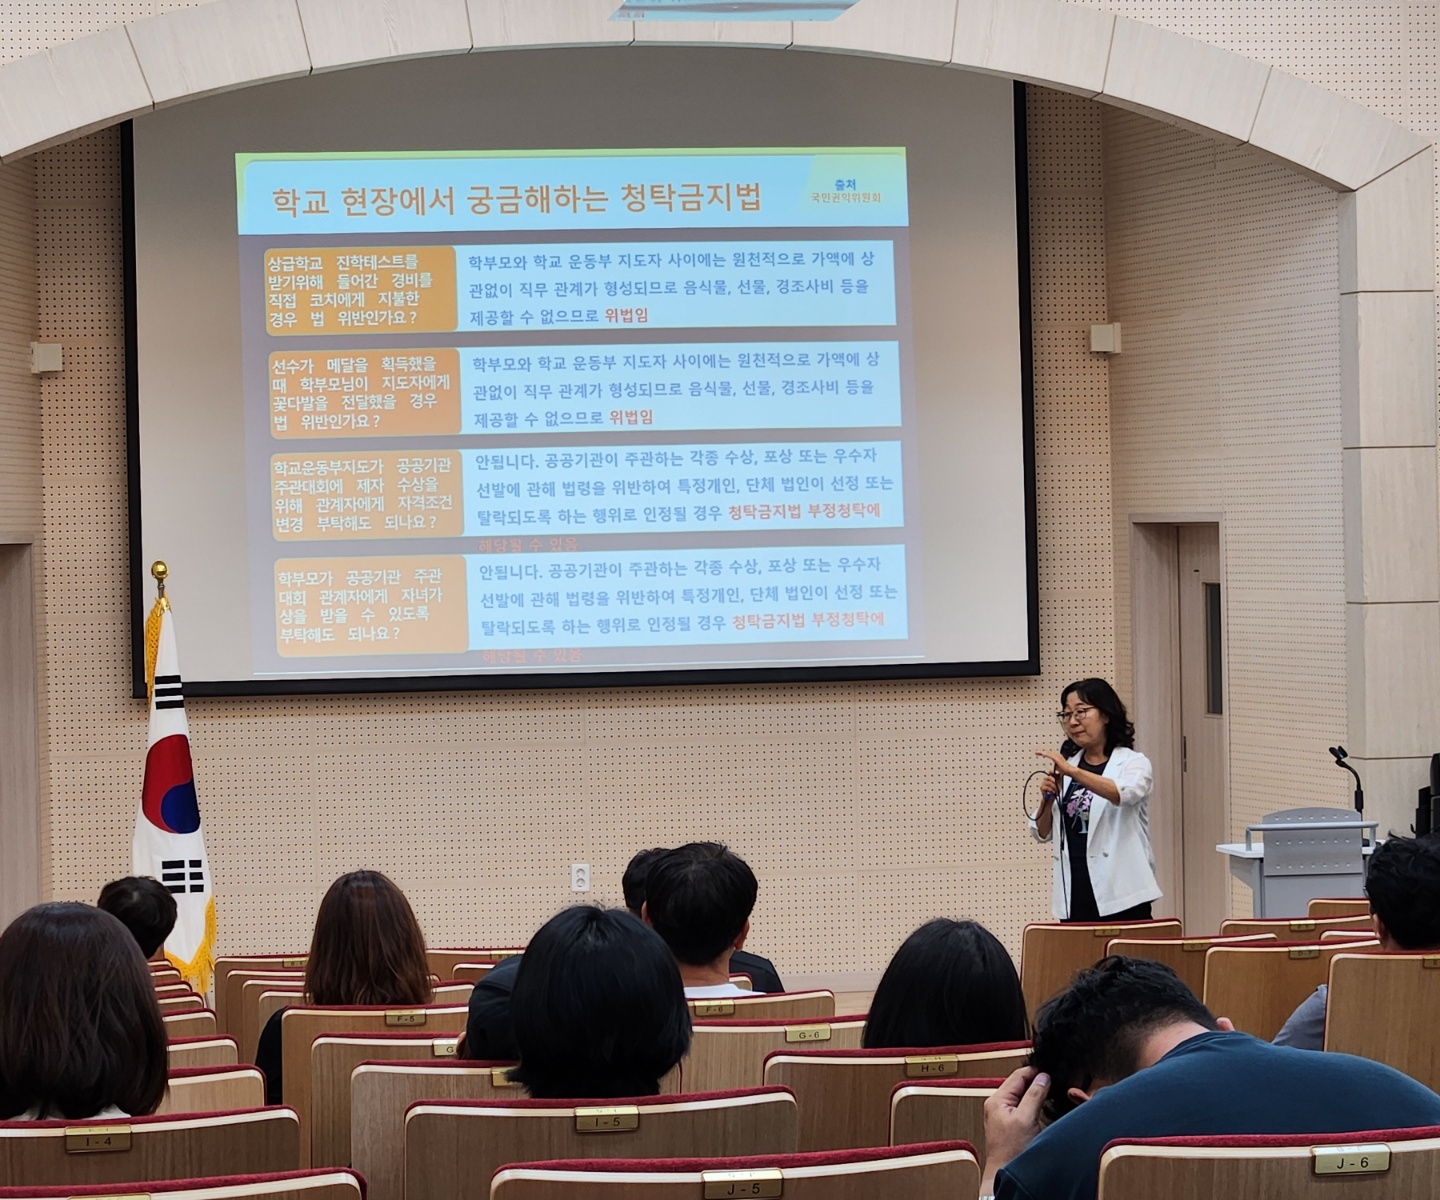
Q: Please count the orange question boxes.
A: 4